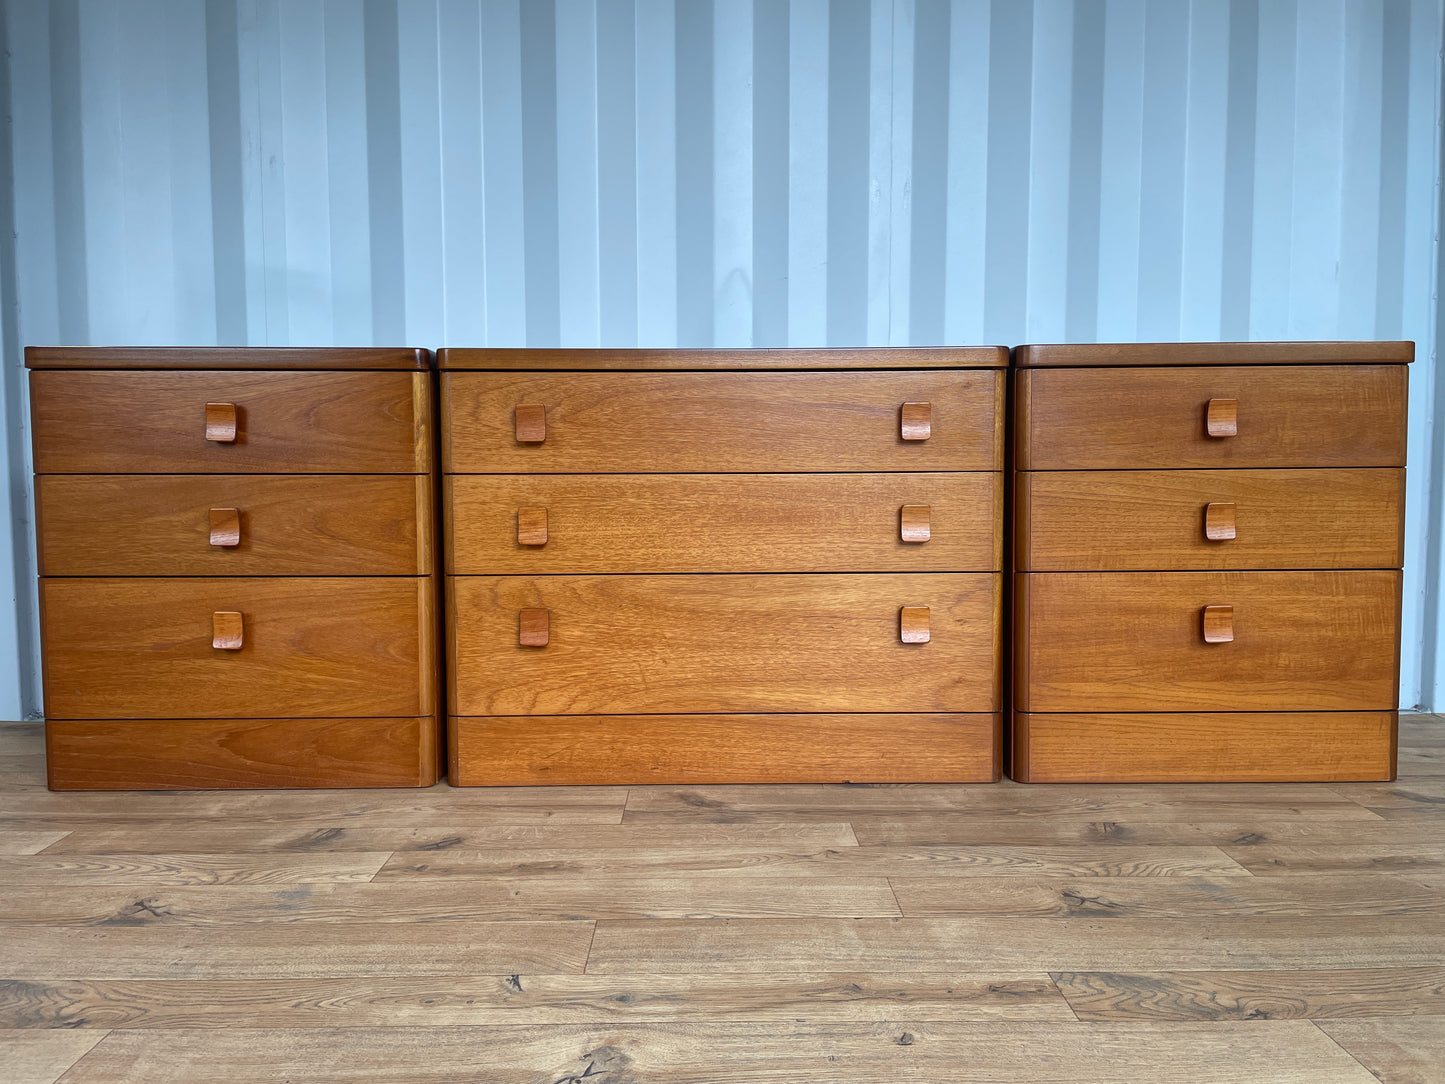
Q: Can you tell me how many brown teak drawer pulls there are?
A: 12